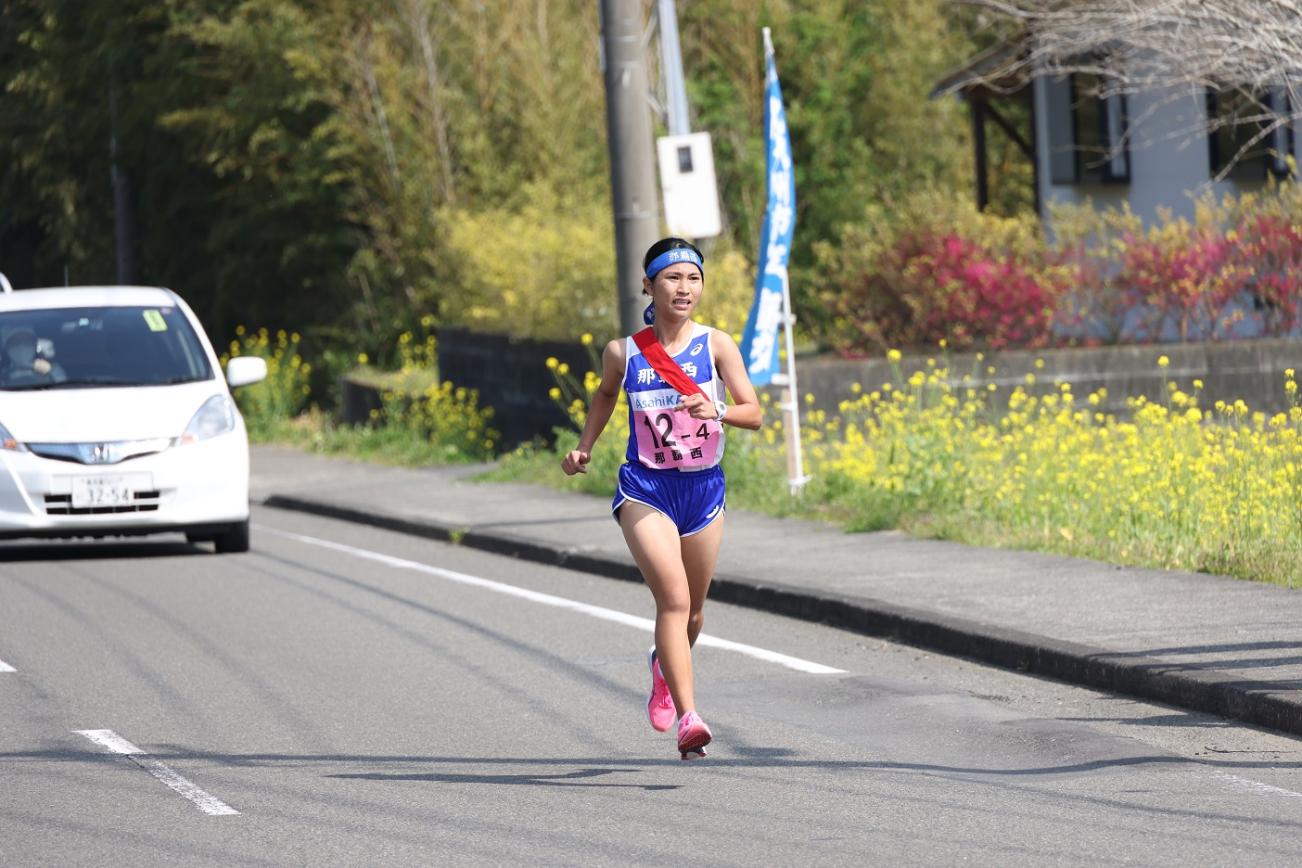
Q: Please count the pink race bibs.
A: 1